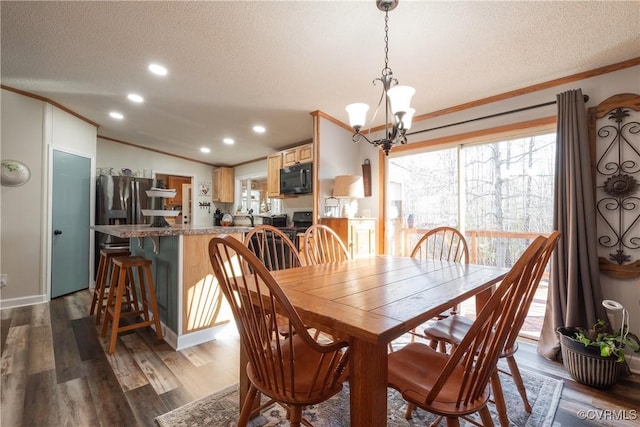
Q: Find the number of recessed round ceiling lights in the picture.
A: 6